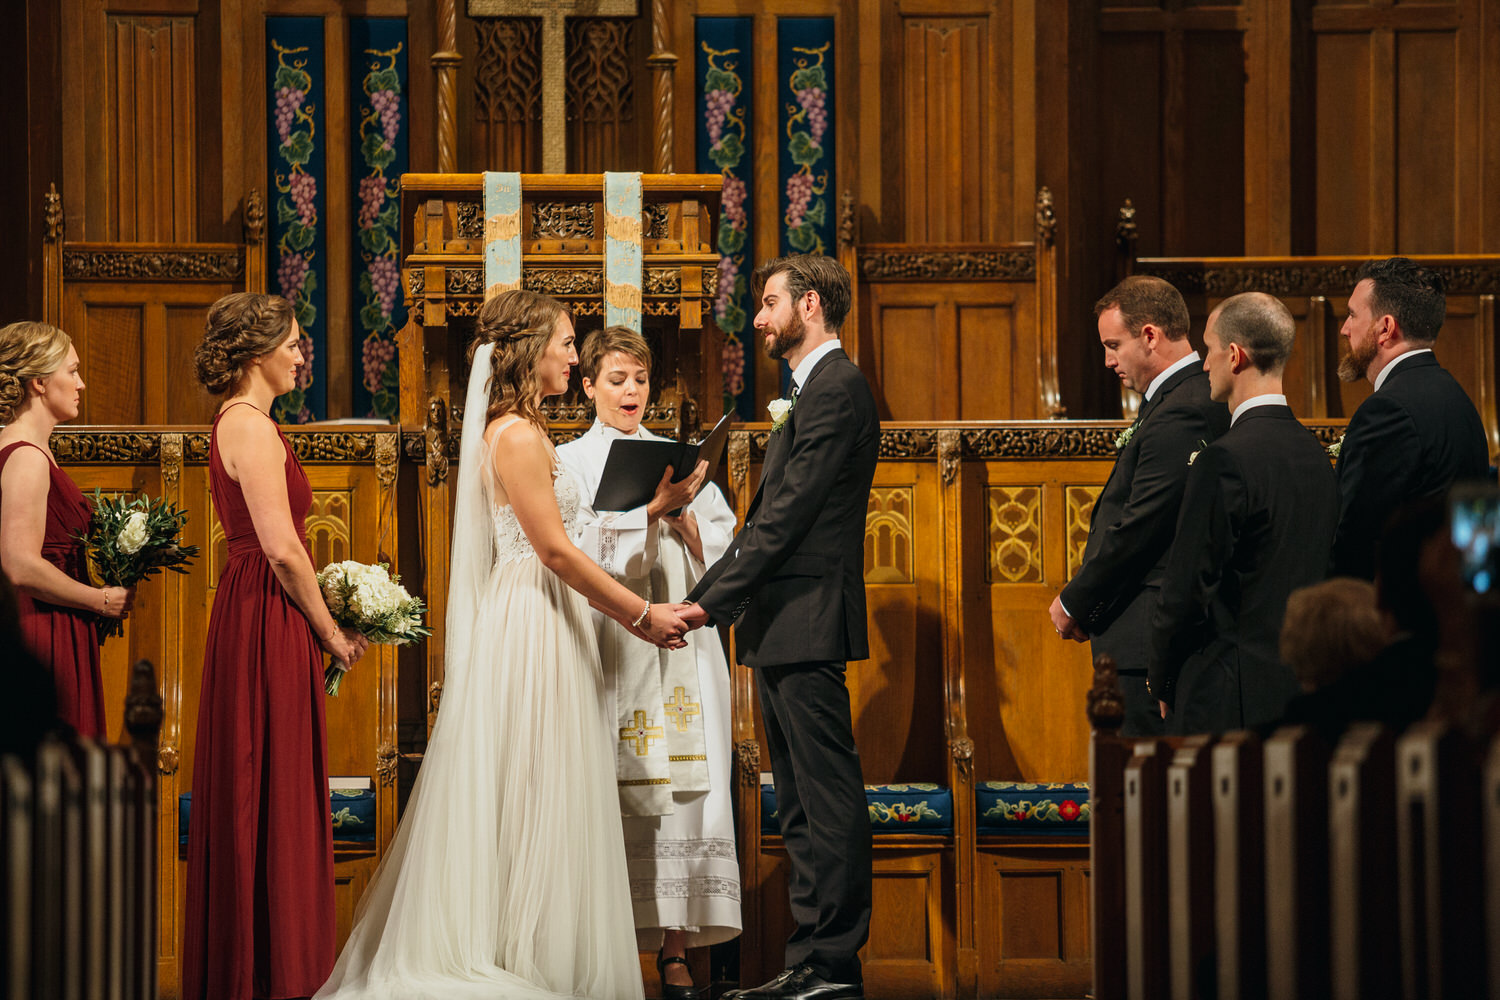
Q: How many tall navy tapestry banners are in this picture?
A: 4